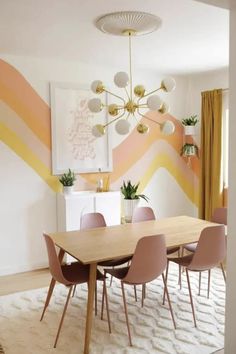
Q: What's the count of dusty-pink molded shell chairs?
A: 6